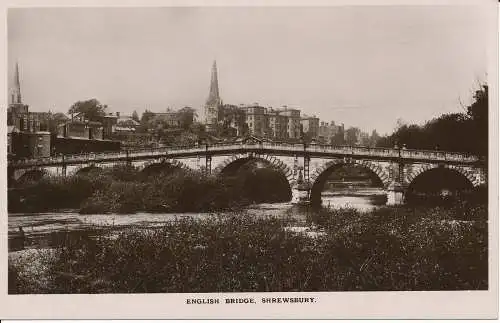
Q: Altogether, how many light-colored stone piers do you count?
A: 2